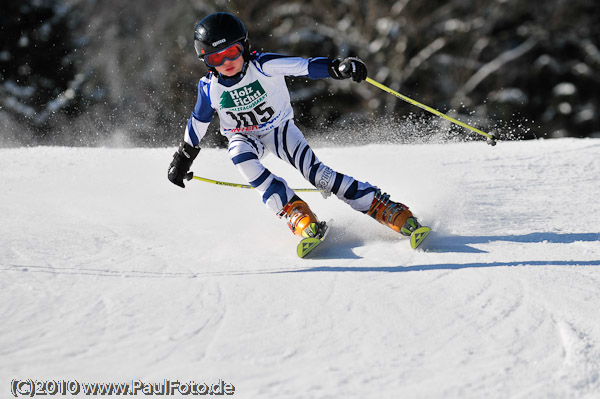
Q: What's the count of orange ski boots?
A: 2